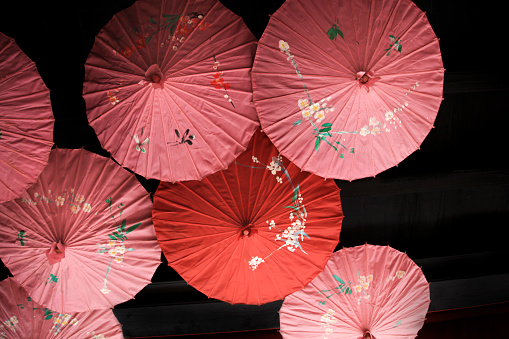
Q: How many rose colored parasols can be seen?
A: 6